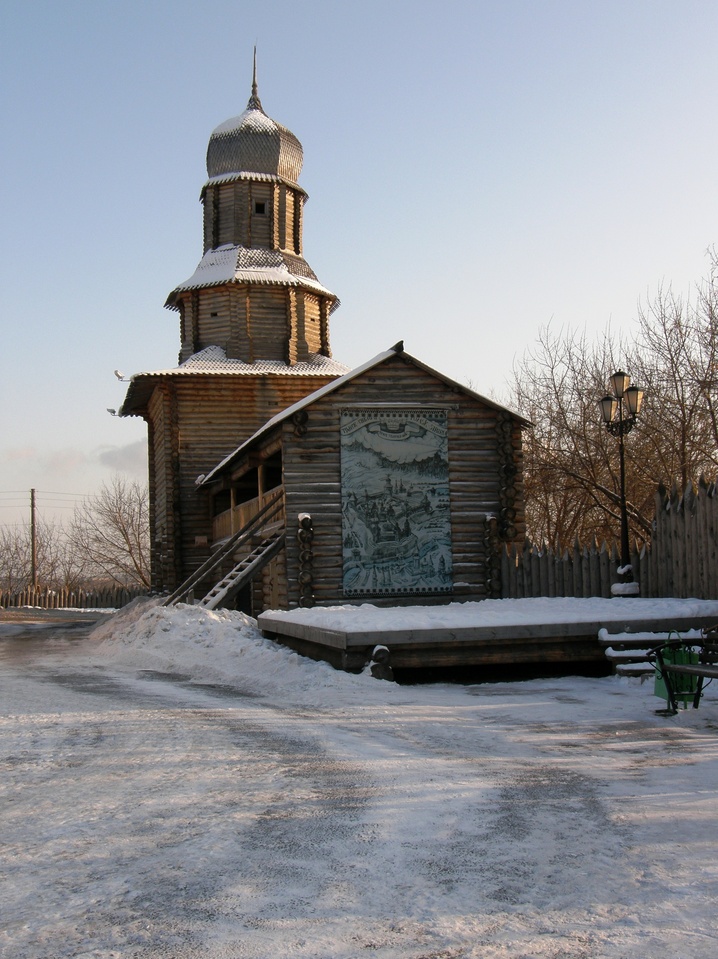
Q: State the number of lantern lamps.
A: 3